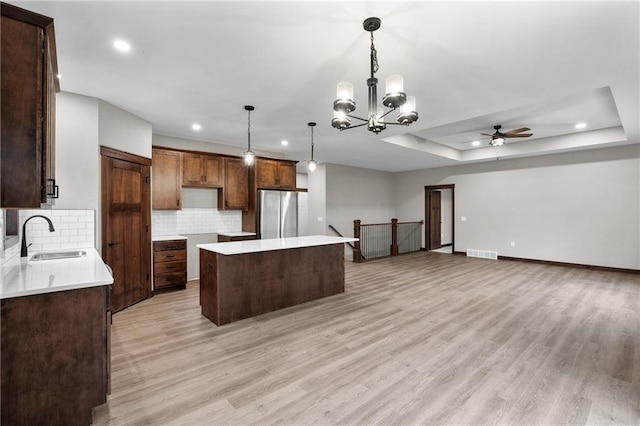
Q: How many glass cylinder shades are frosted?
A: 5